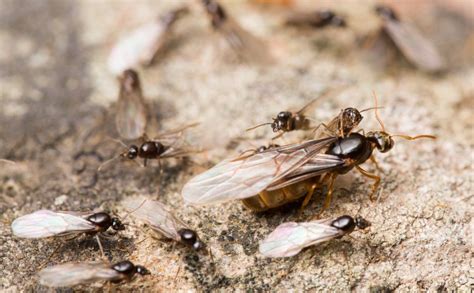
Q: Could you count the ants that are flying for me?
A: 0